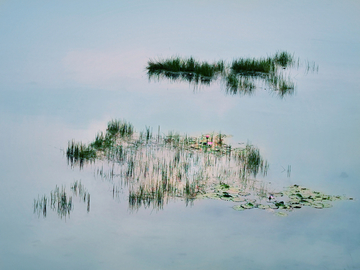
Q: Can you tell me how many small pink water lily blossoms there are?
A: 2